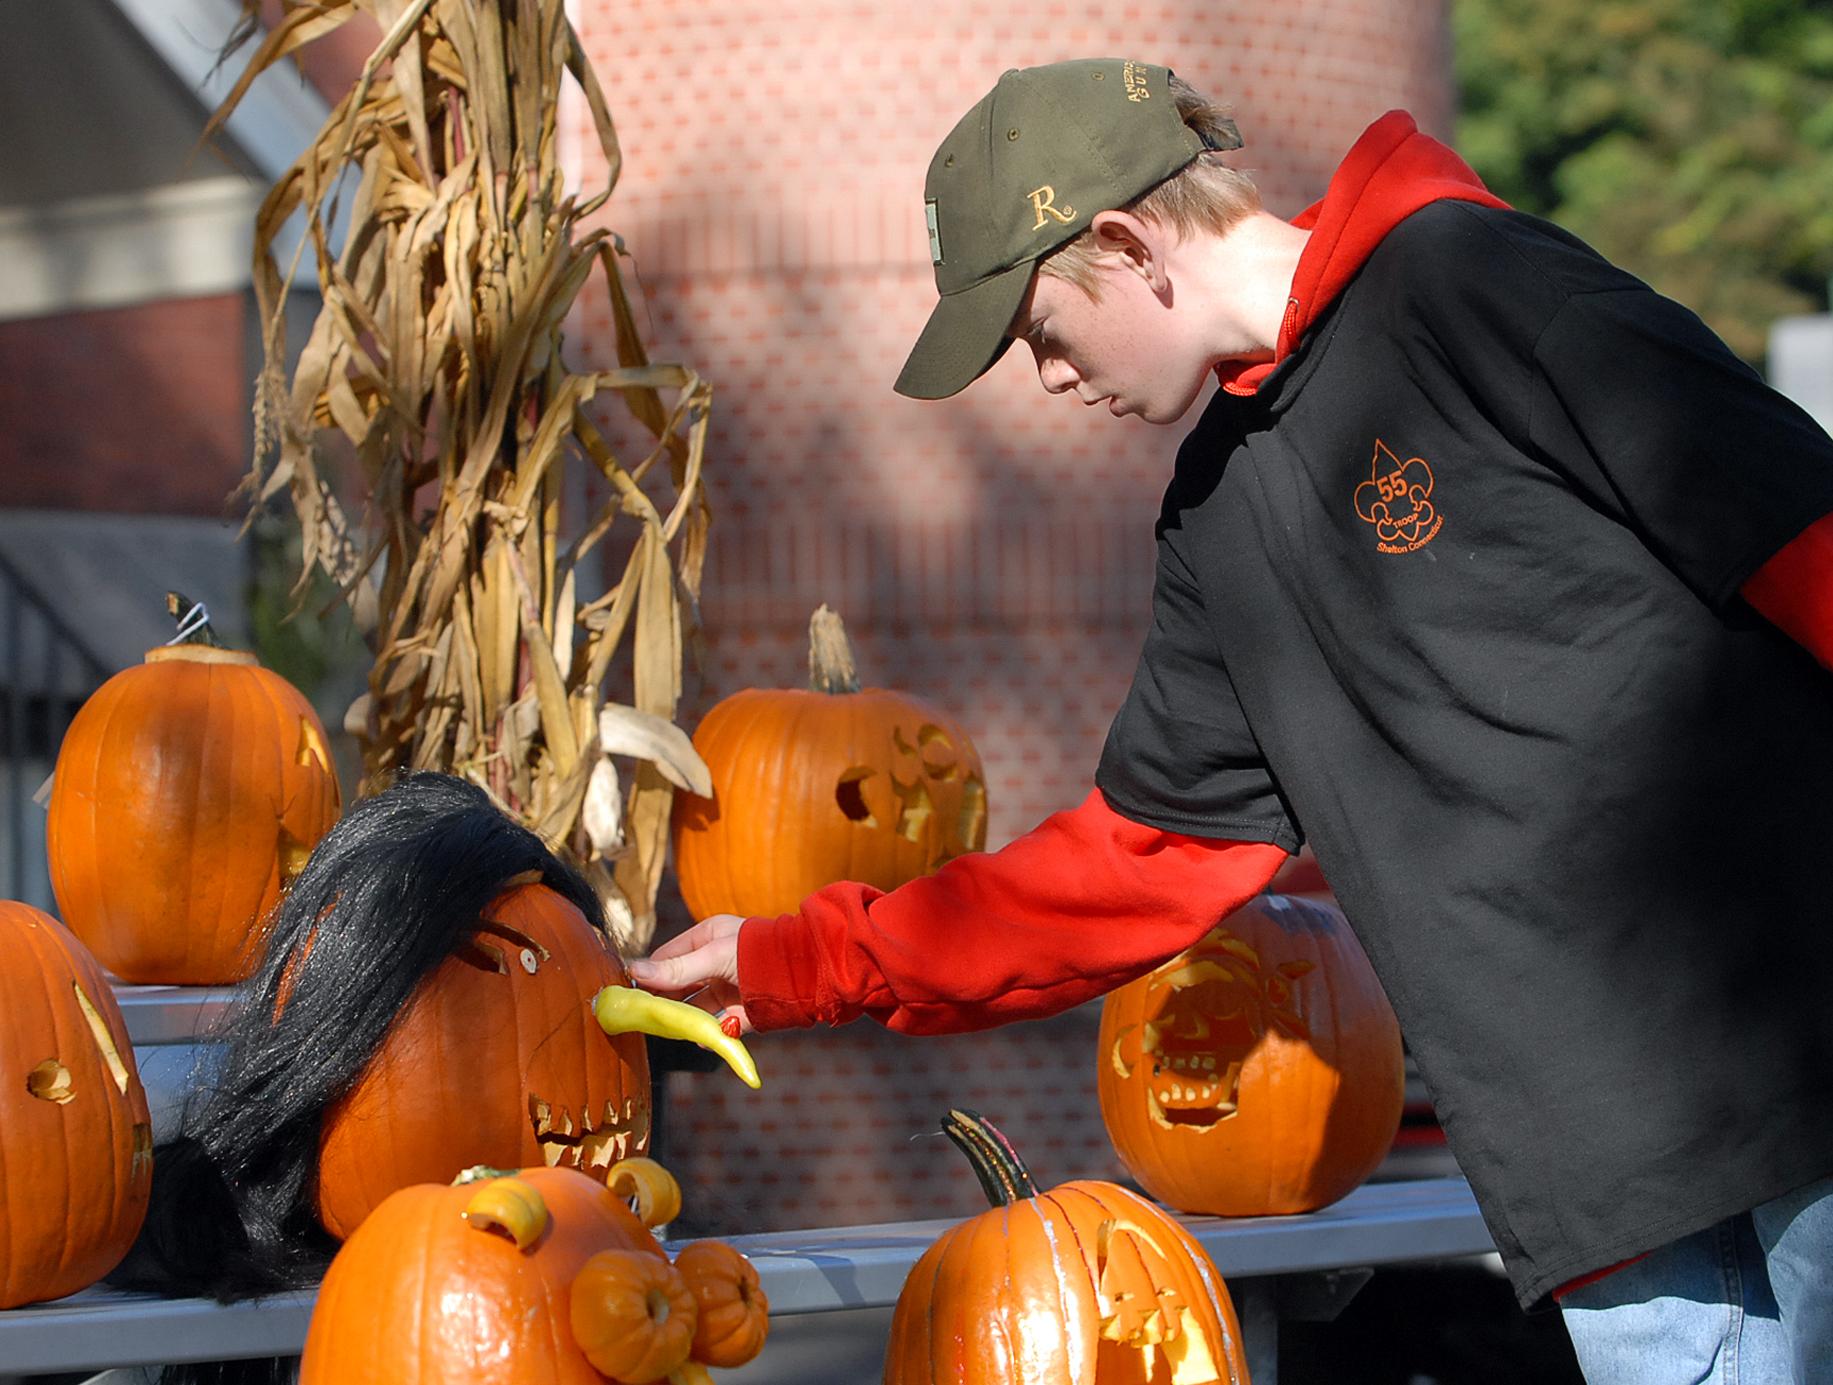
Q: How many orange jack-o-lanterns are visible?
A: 7